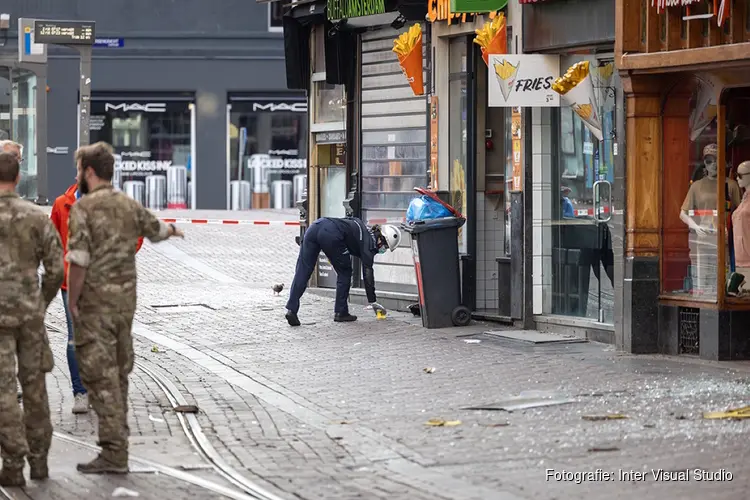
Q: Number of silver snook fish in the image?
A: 0